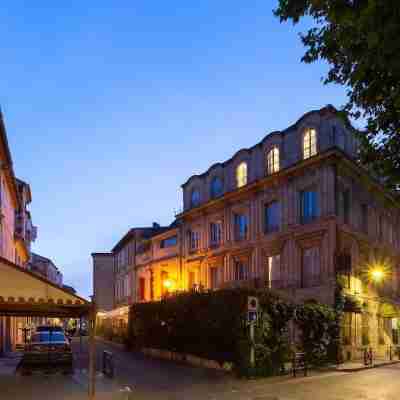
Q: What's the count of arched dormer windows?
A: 5